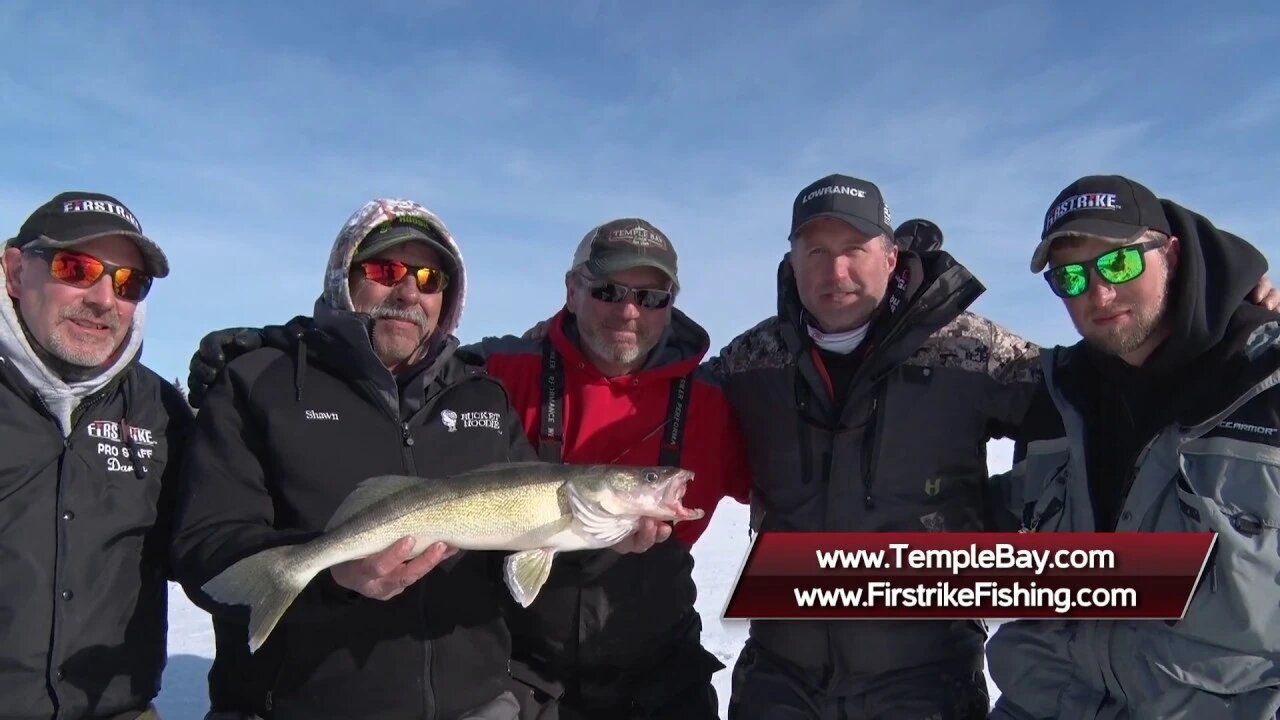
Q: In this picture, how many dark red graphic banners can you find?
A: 1